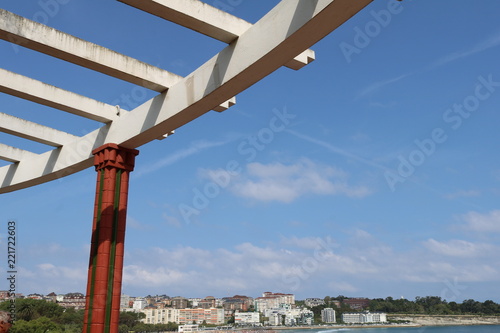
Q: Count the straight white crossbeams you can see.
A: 5